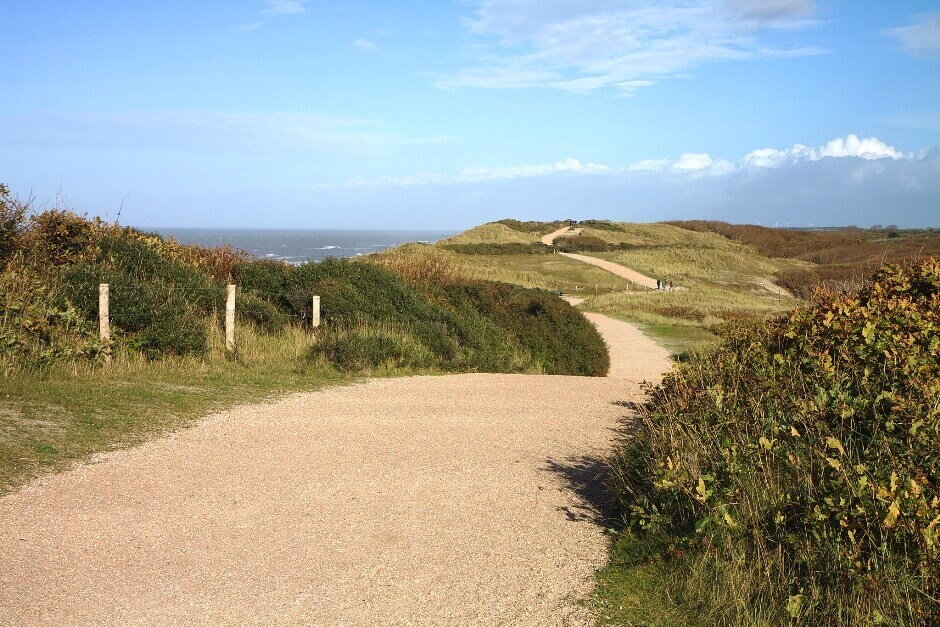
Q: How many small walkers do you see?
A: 3